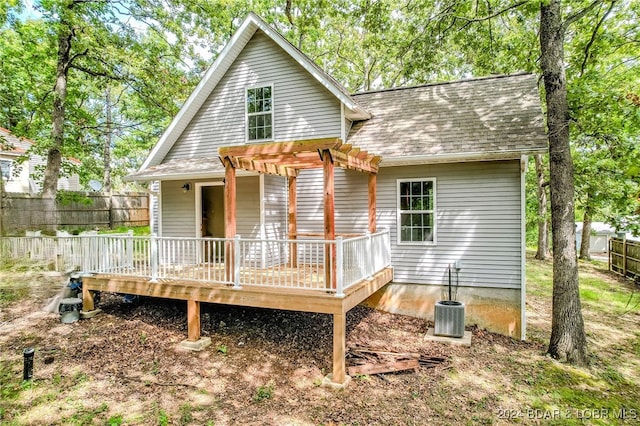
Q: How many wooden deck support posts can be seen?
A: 3